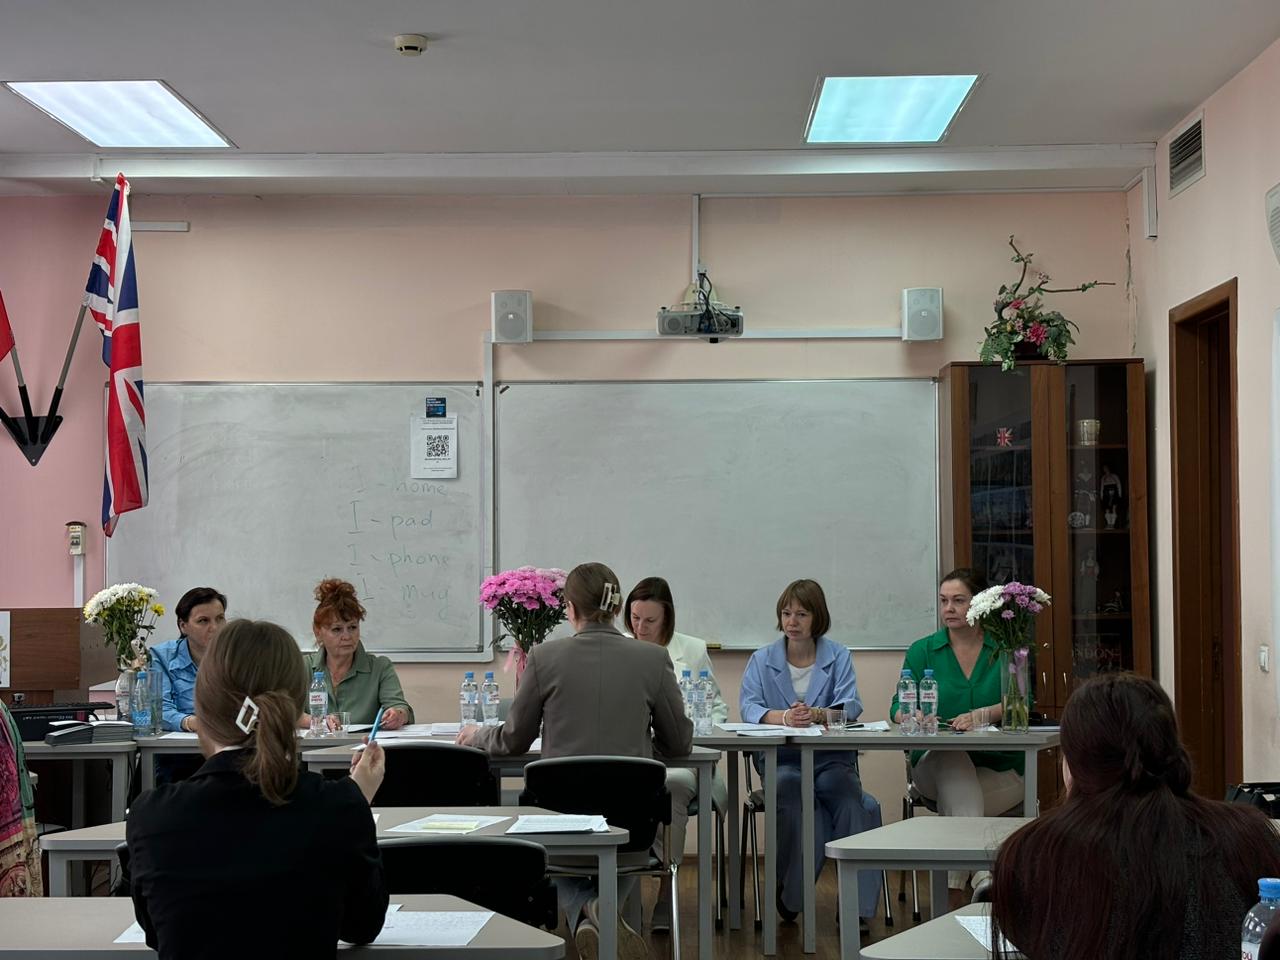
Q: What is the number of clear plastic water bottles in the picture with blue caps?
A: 9